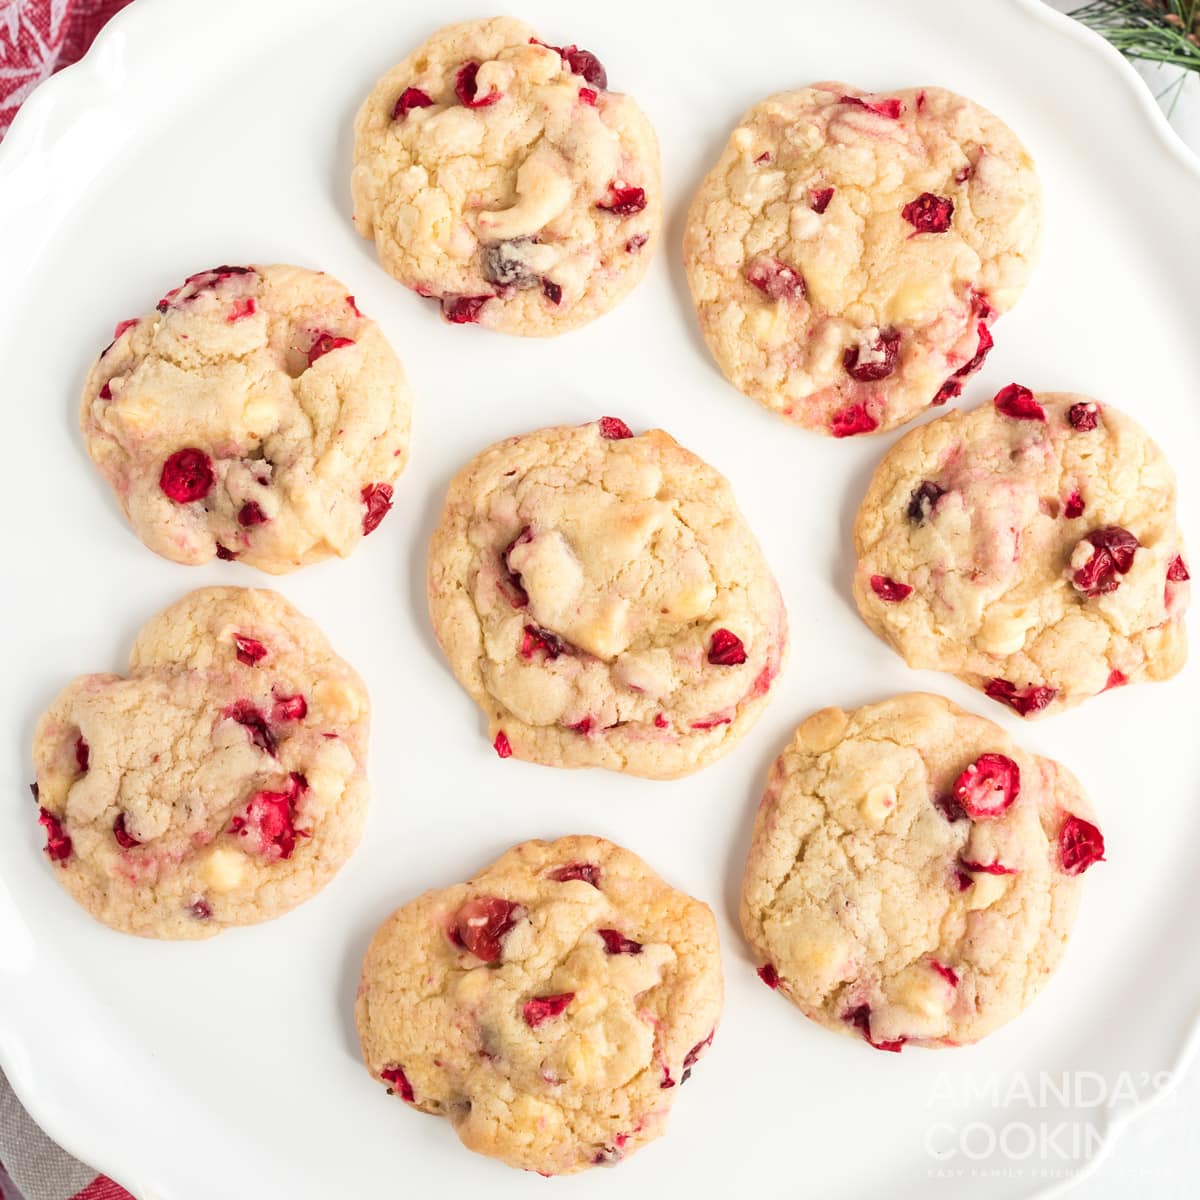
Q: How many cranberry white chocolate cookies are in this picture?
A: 8